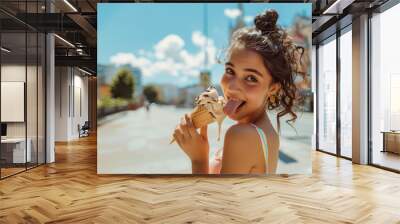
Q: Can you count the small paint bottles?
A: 0